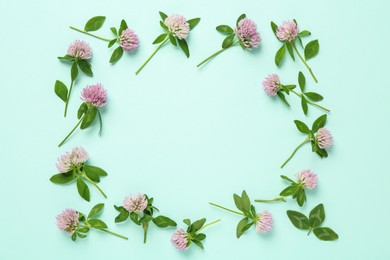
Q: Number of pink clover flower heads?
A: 14